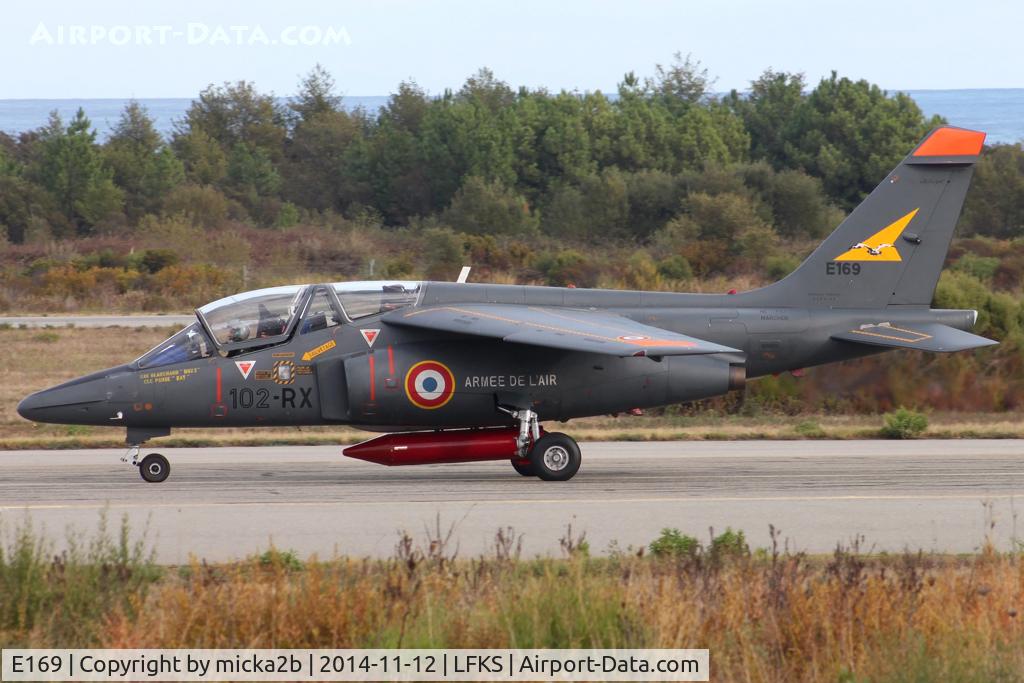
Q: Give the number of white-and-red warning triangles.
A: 2